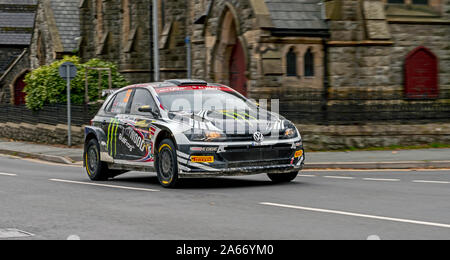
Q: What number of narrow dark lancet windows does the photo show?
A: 2